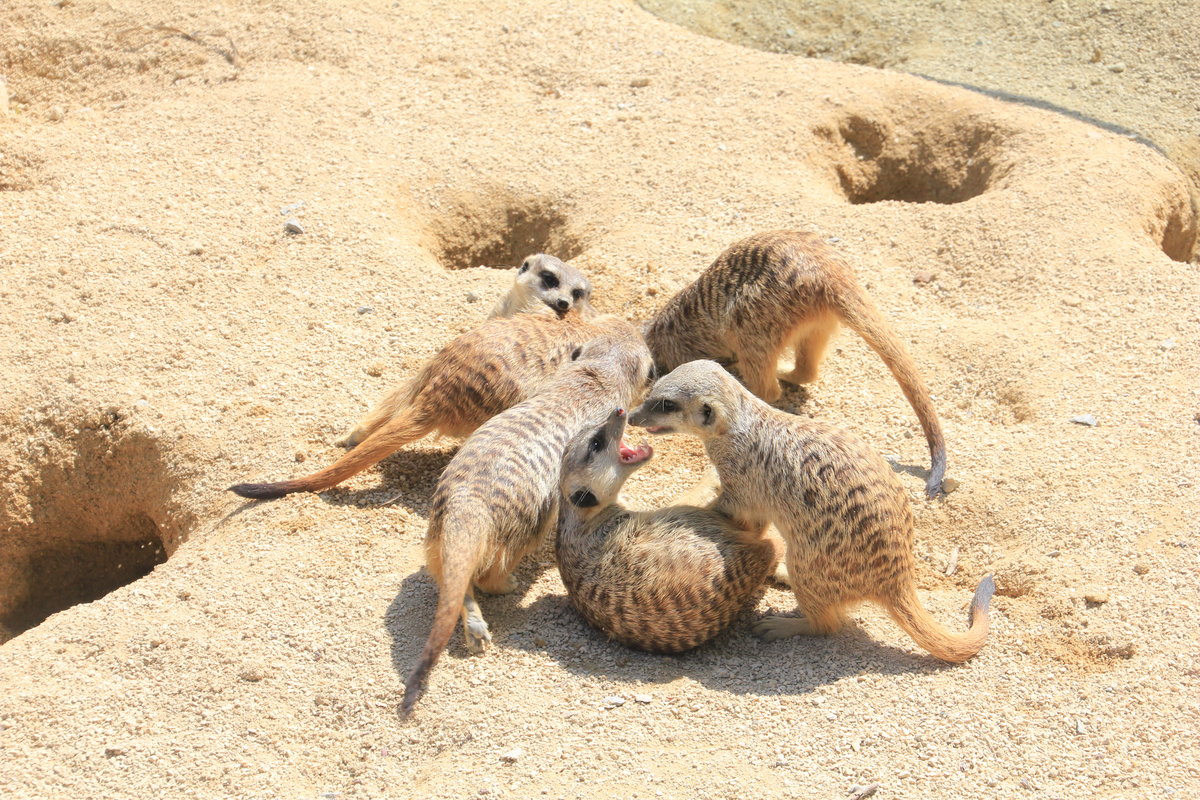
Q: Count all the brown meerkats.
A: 6